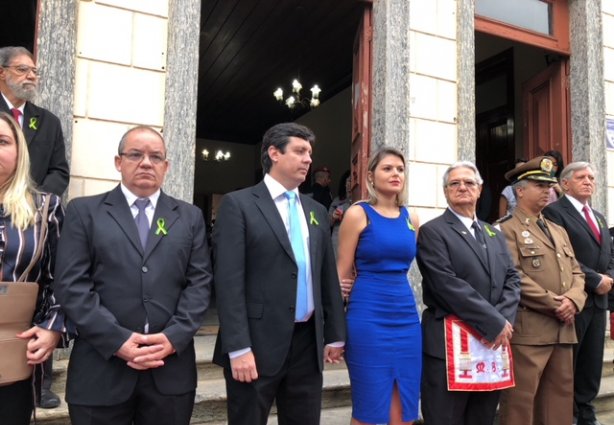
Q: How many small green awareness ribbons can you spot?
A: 6